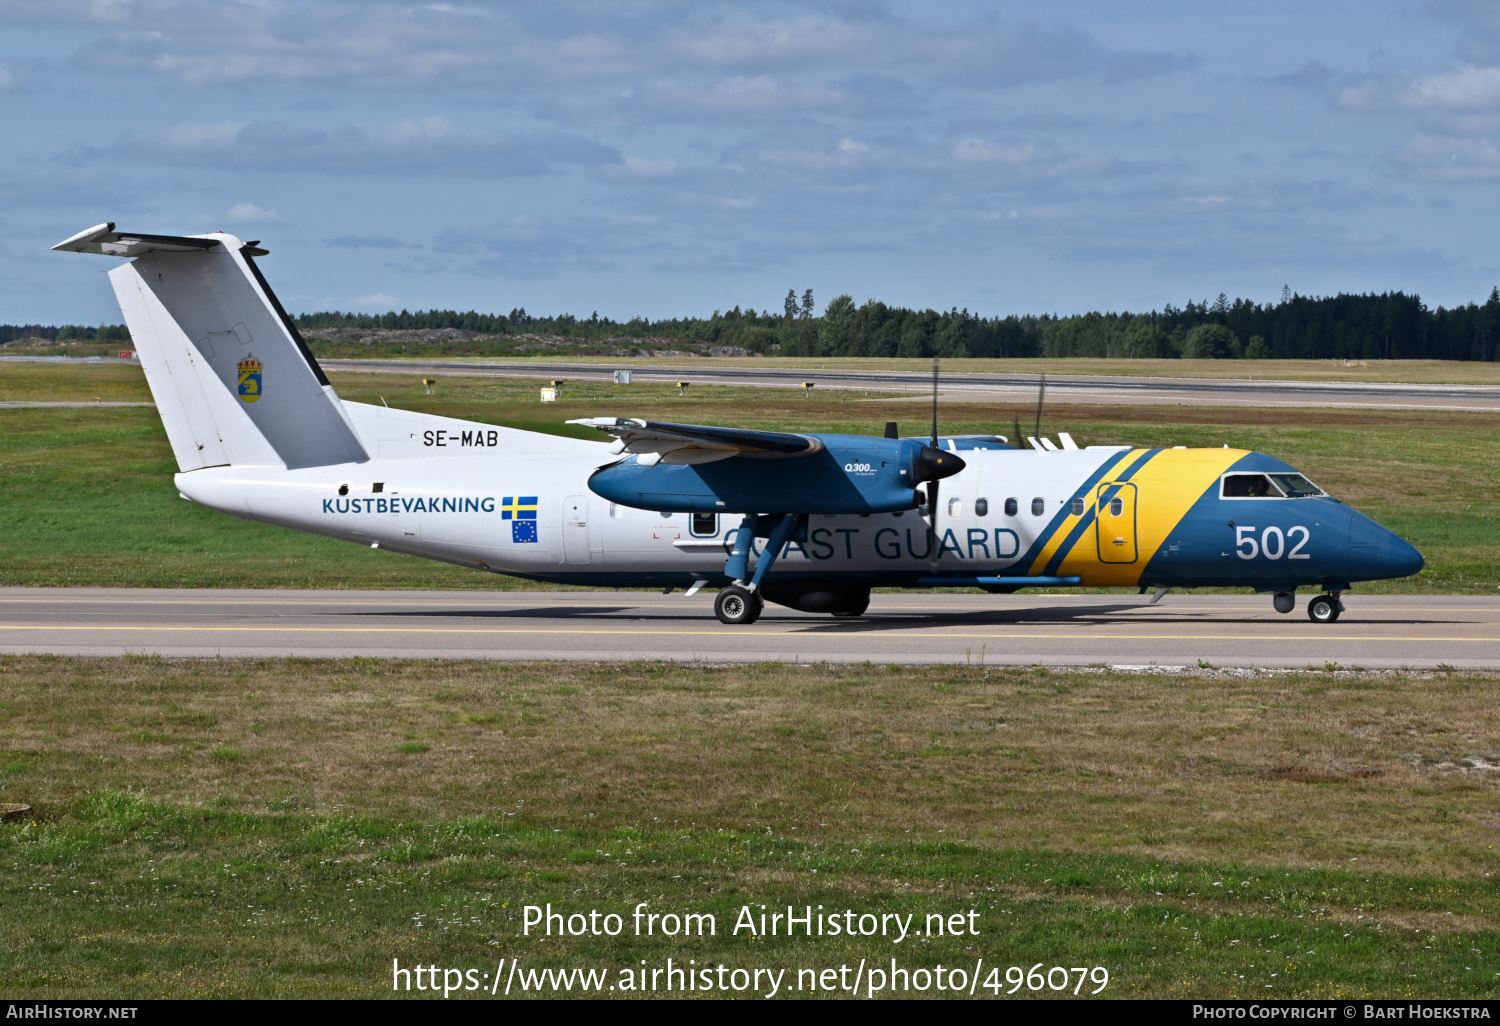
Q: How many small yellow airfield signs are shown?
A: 4